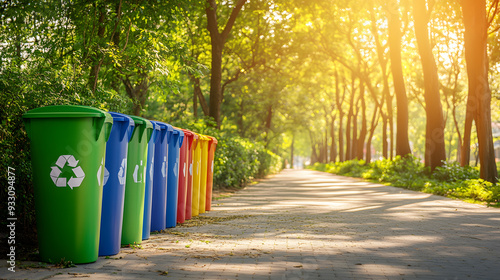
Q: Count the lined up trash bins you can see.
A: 11